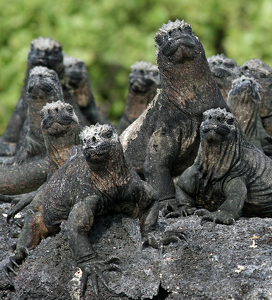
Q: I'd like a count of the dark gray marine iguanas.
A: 11